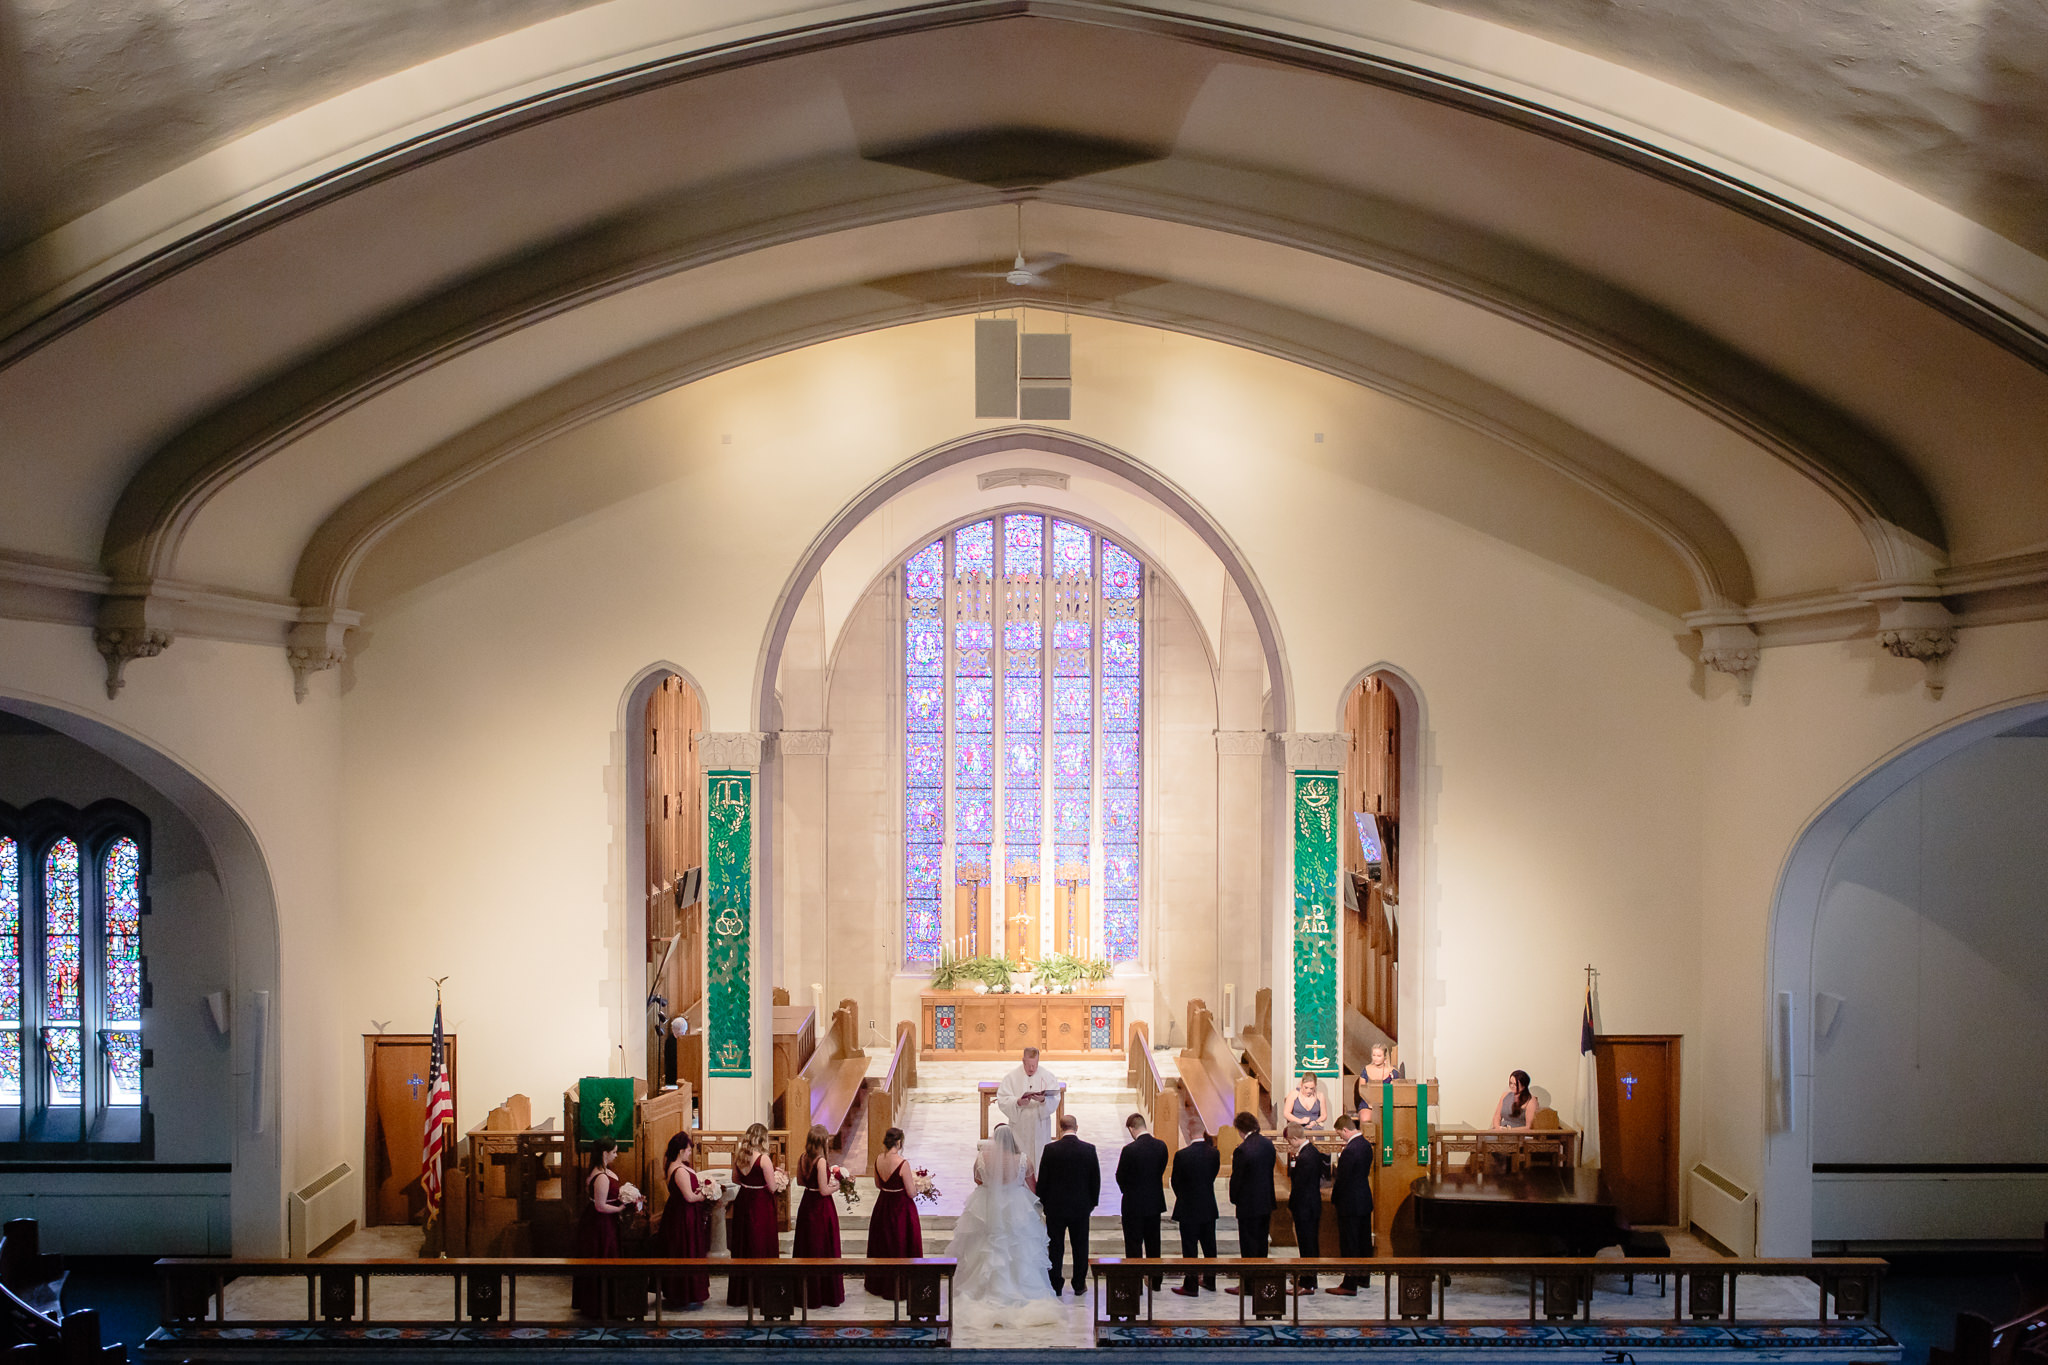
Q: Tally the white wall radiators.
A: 2